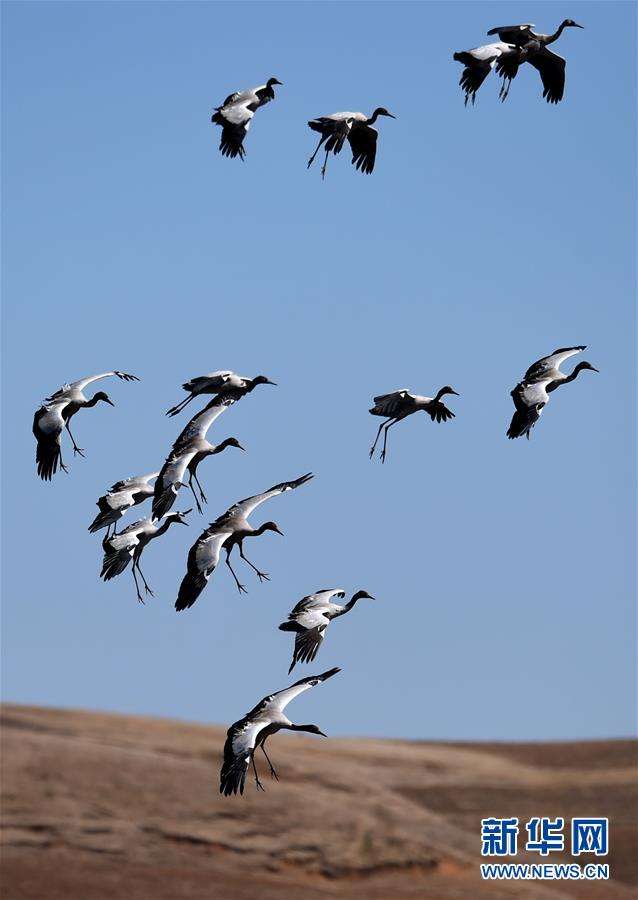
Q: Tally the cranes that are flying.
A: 14